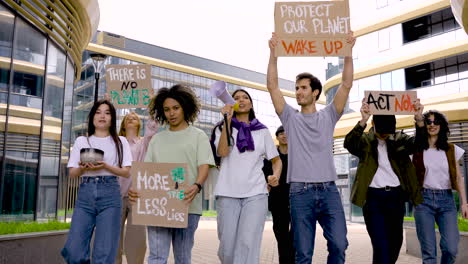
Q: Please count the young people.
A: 8